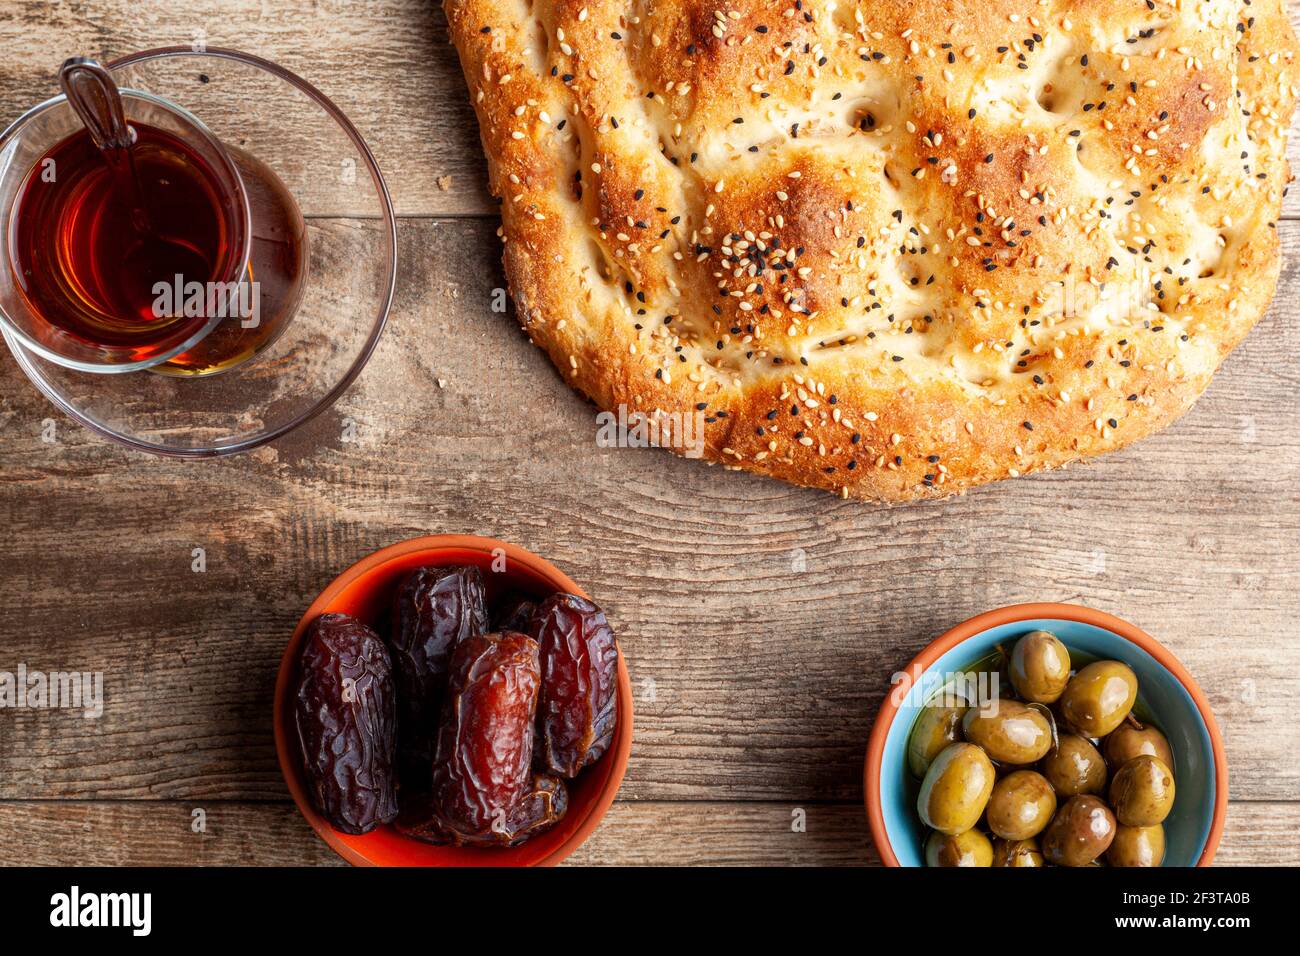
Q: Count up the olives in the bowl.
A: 13